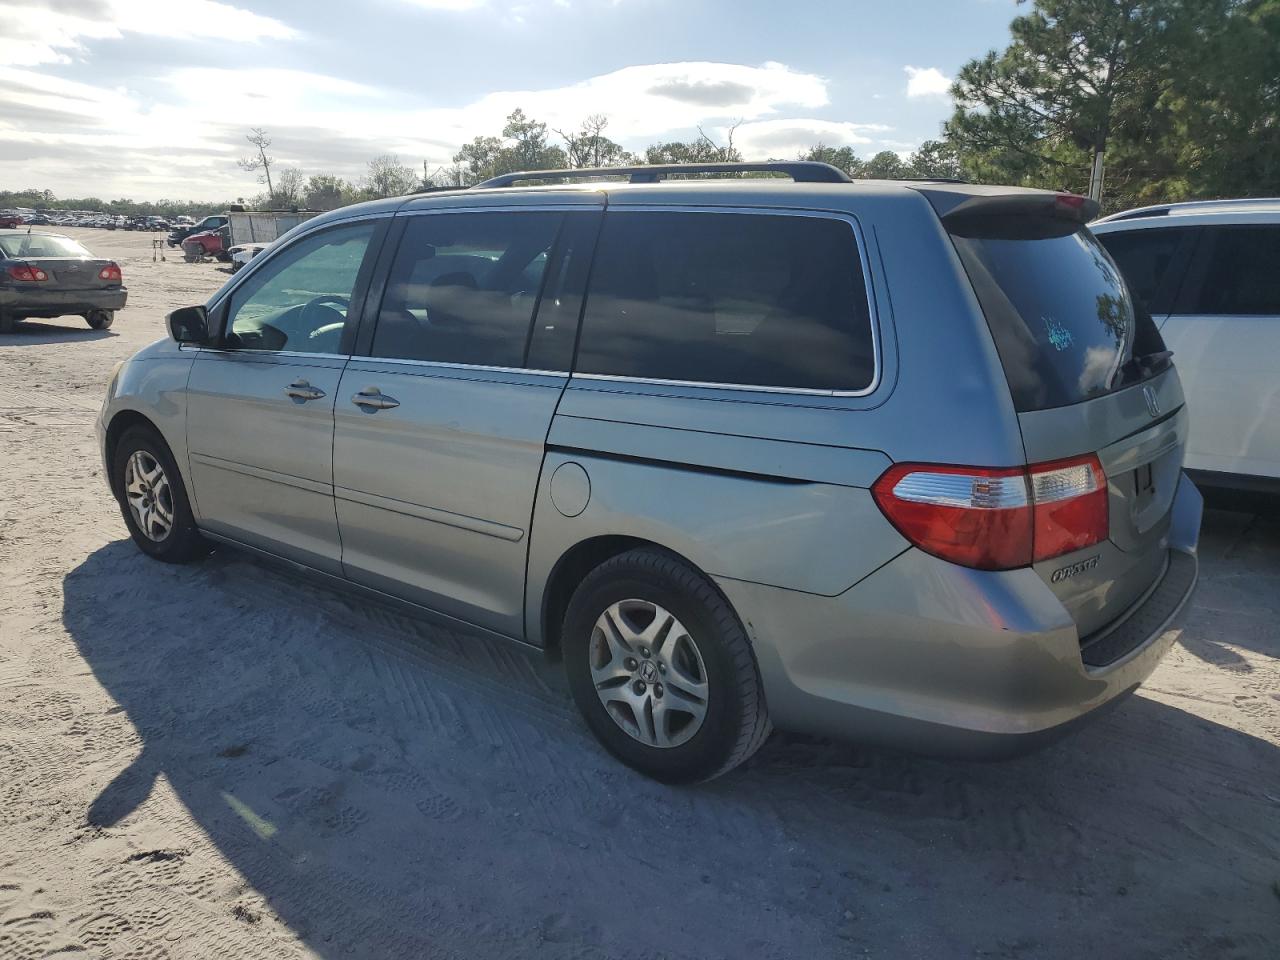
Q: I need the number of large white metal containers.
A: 1